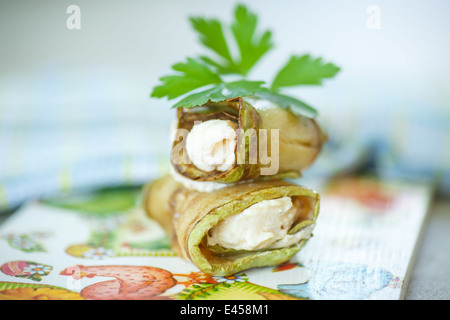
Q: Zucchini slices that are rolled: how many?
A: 2